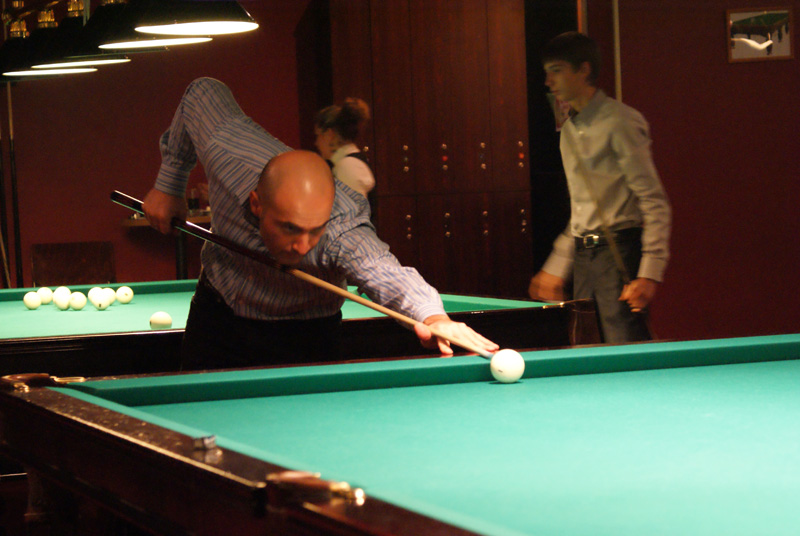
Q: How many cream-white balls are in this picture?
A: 11